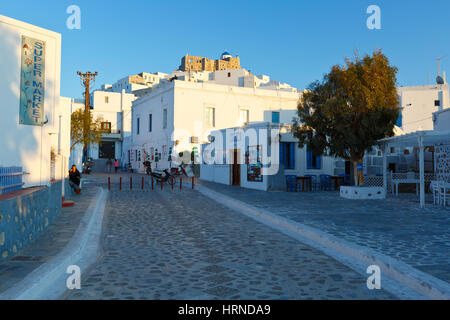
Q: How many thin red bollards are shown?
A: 9